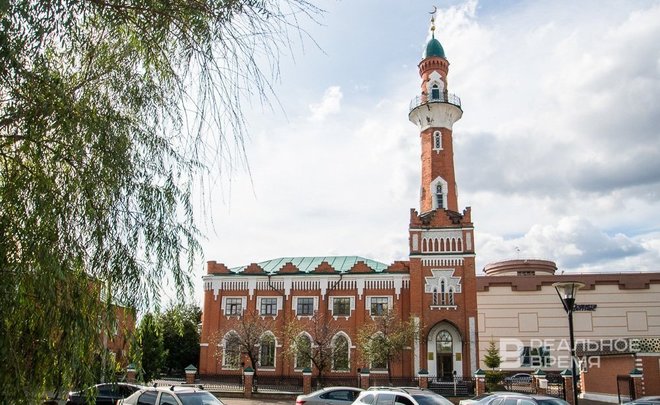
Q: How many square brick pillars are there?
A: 10